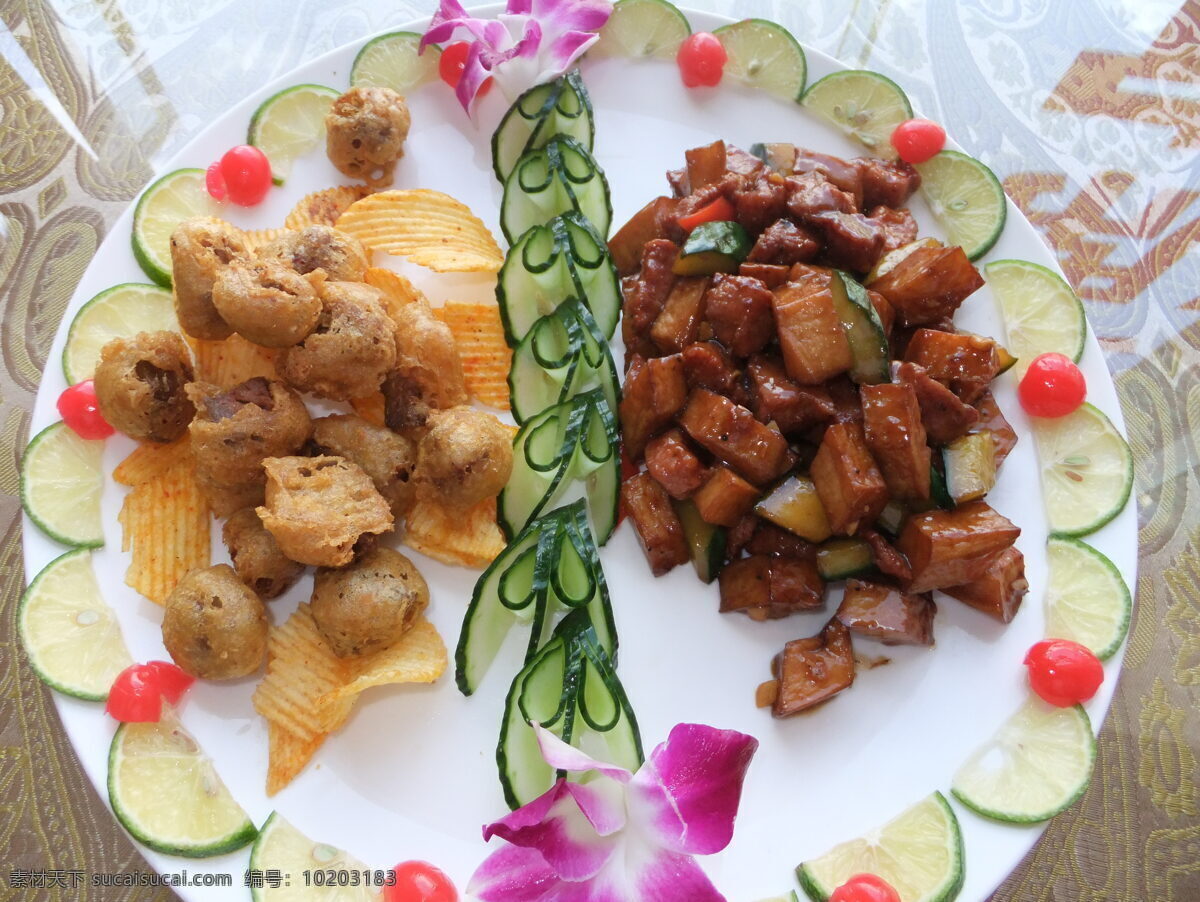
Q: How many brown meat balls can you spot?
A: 14